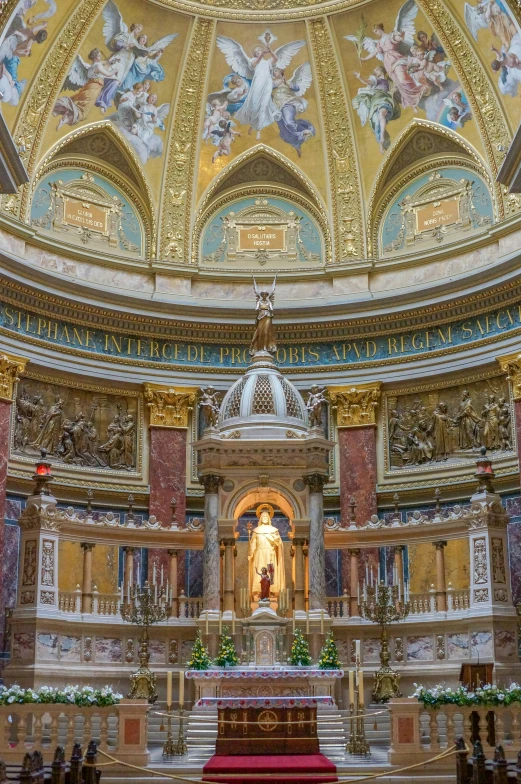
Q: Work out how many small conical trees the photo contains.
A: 4